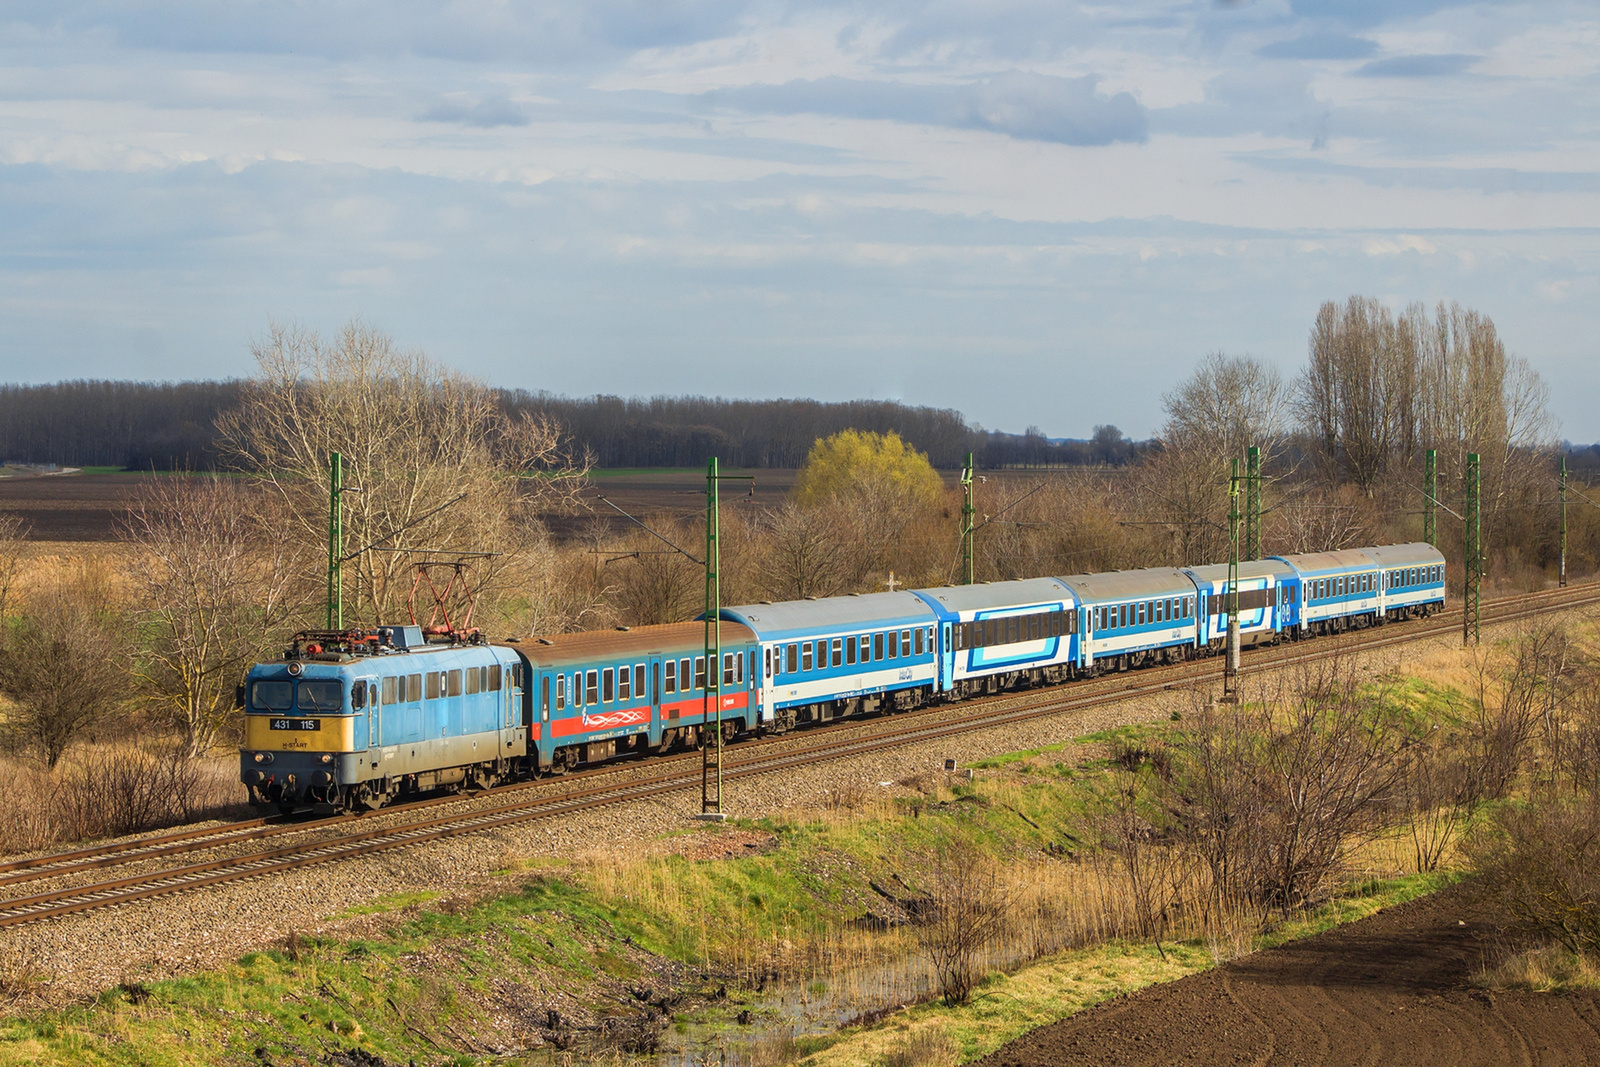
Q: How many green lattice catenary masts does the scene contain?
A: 8